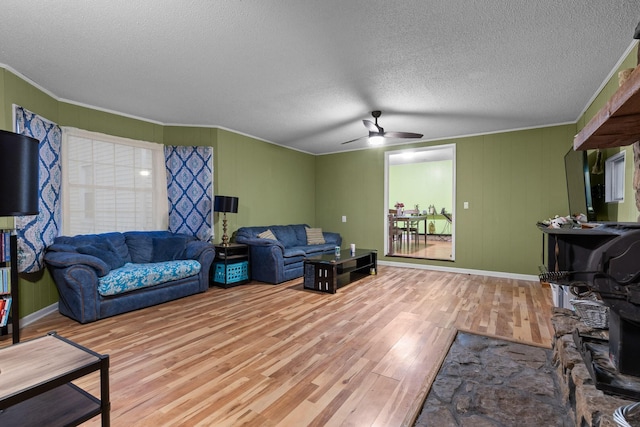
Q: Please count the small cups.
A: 2